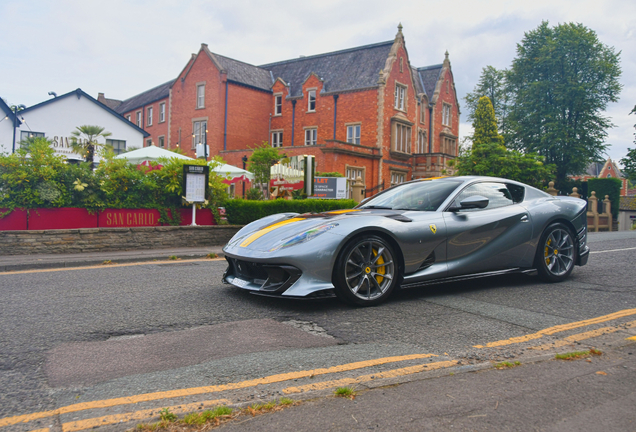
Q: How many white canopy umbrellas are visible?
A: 2